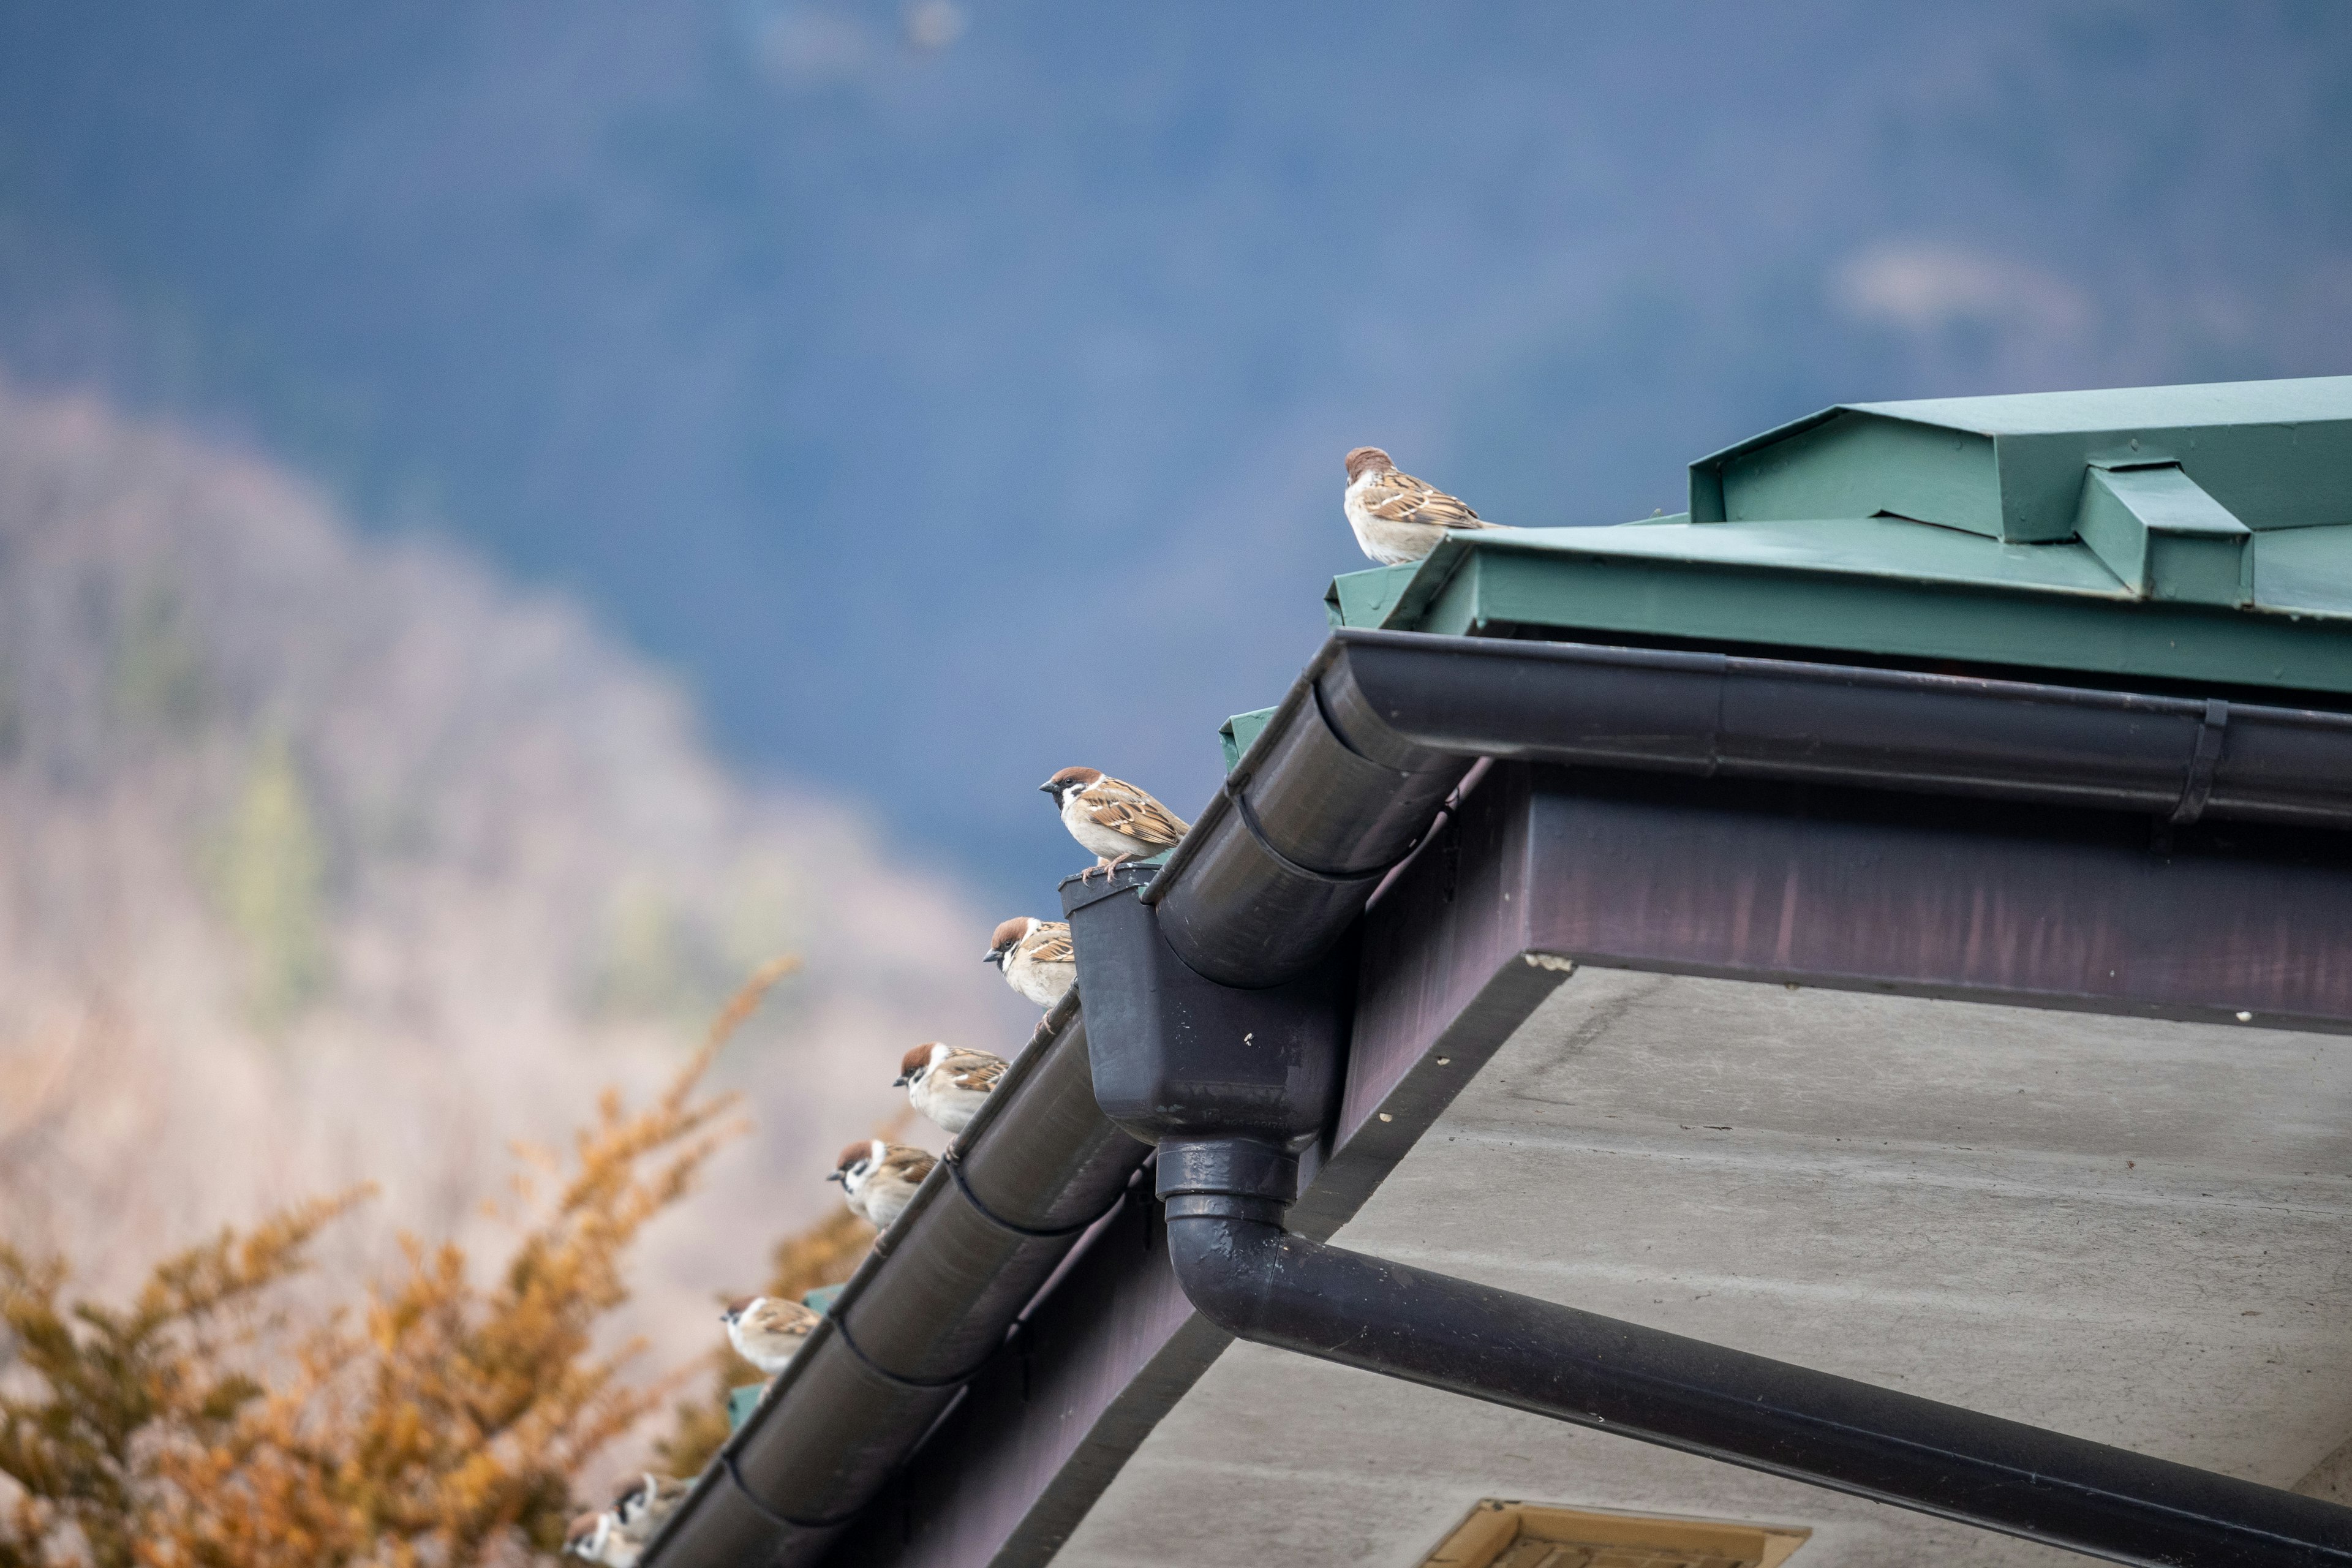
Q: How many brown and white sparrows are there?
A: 8